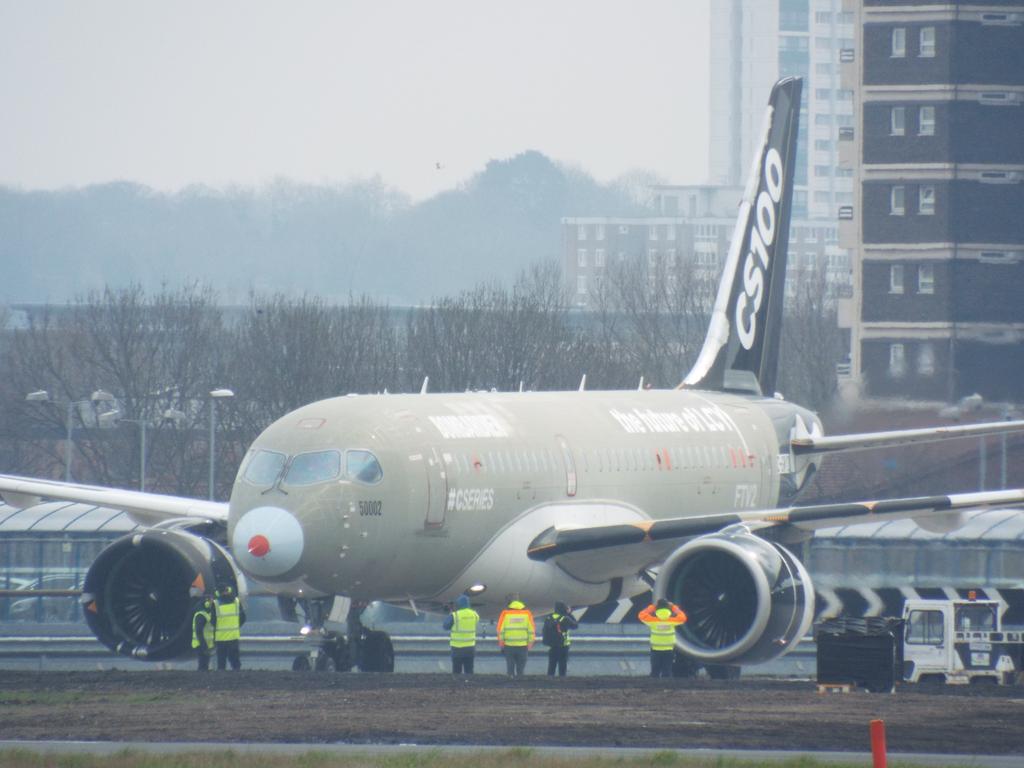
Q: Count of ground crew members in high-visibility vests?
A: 6